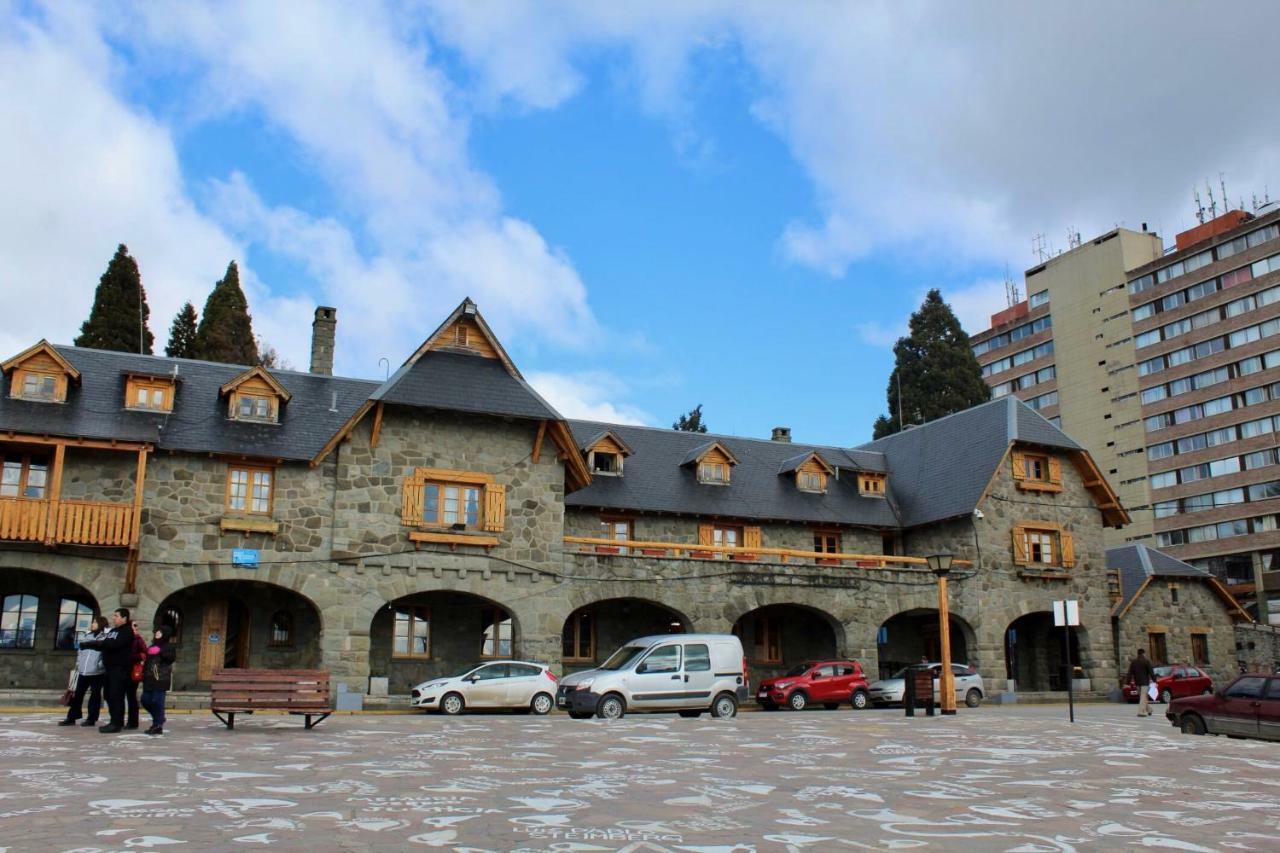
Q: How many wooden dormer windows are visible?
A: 7